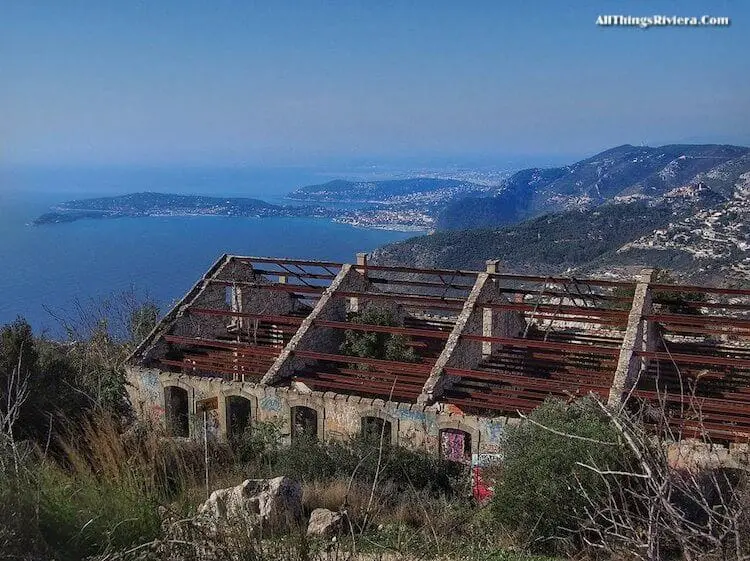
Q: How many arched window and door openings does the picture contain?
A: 5